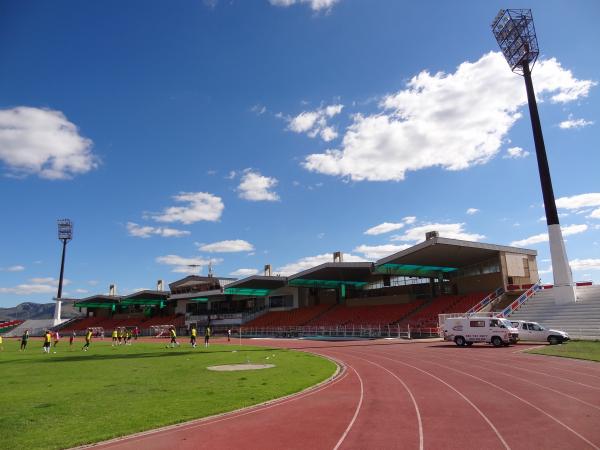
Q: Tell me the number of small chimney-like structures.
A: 5